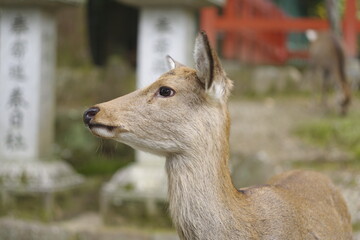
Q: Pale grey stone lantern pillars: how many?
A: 2